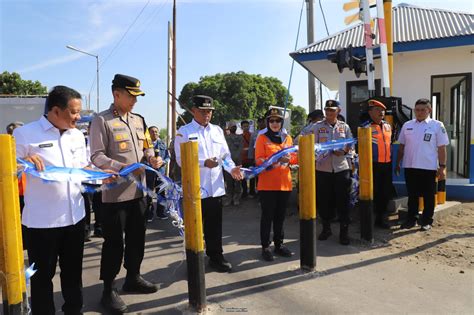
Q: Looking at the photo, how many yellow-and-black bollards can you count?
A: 4